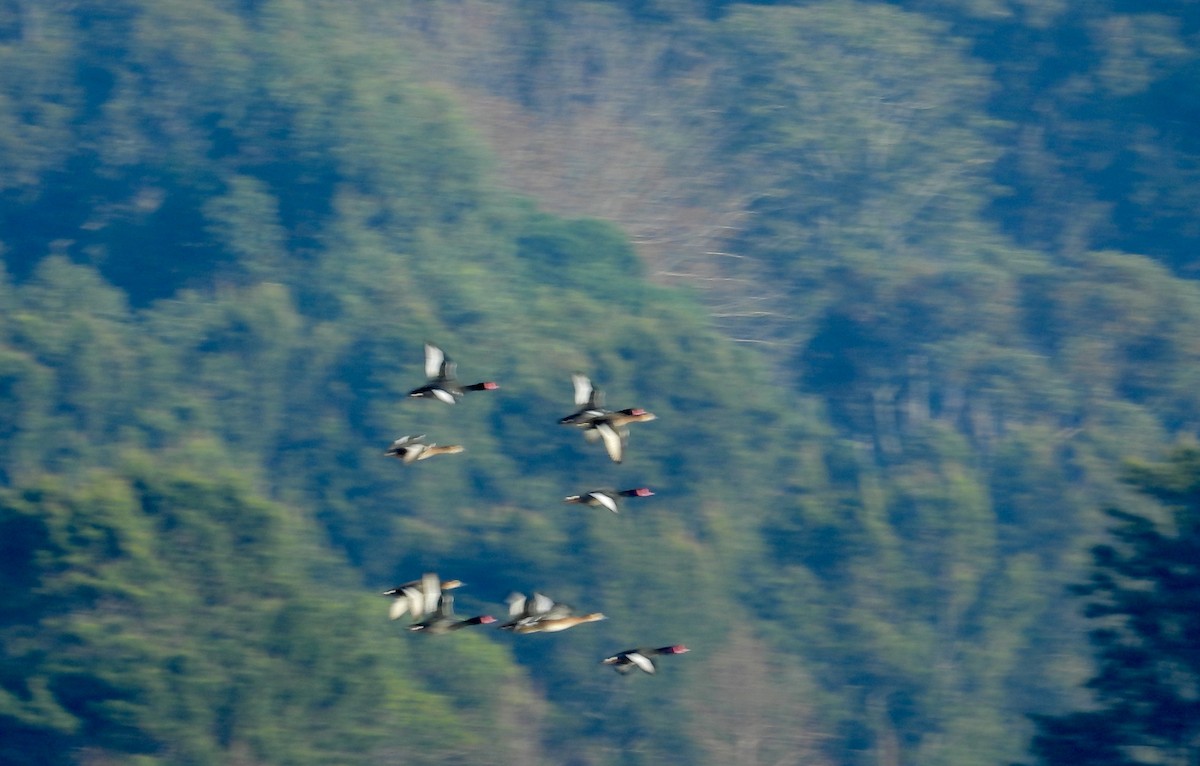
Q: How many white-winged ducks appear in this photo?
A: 9